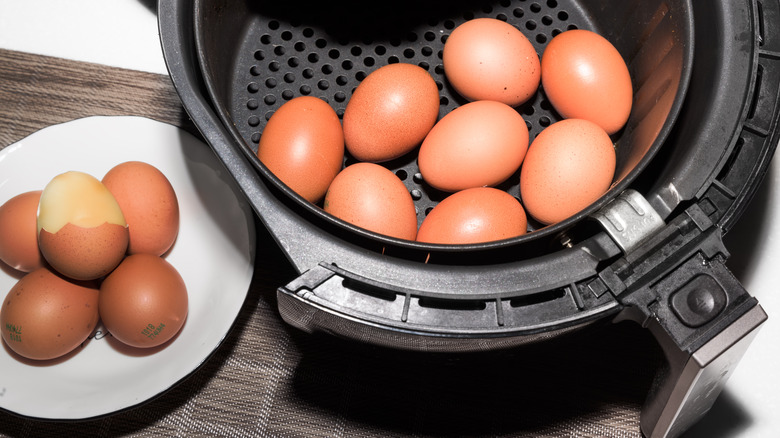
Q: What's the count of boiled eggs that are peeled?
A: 1